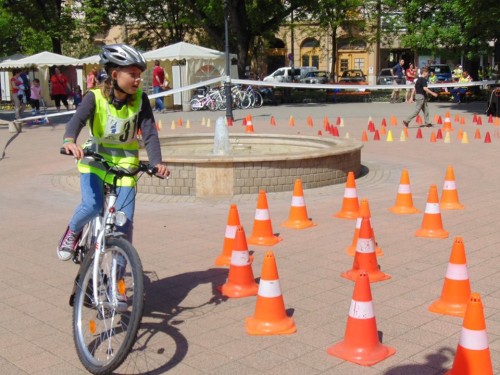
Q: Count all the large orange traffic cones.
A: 14